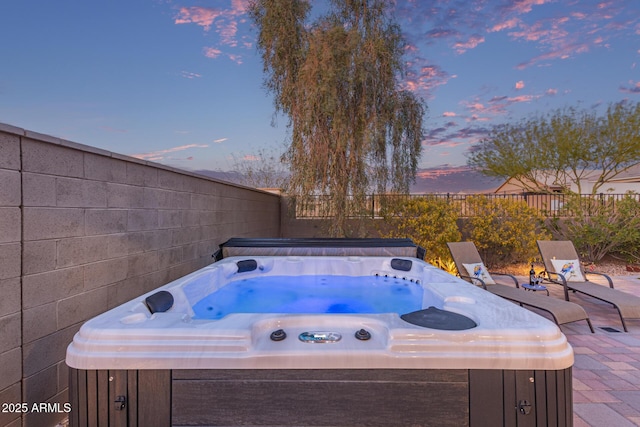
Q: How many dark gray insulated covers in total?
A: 1